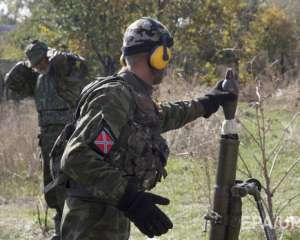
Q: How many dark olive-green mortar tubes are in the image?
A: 1